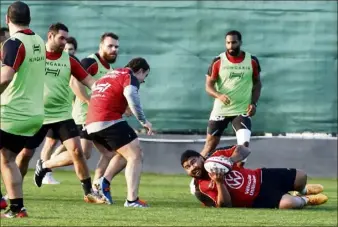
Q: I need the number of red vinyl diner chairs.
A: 0